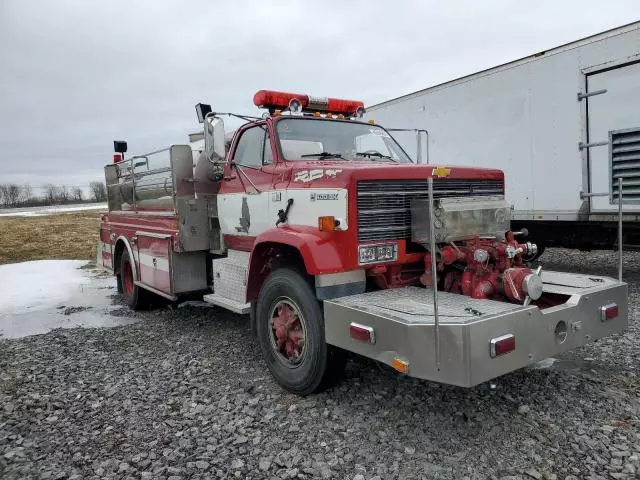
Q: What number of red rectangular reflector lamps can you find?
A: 3